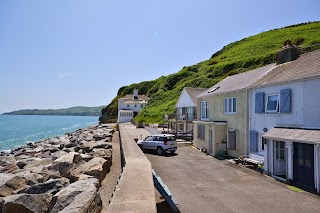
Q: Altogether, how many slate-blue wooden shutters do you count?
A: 3